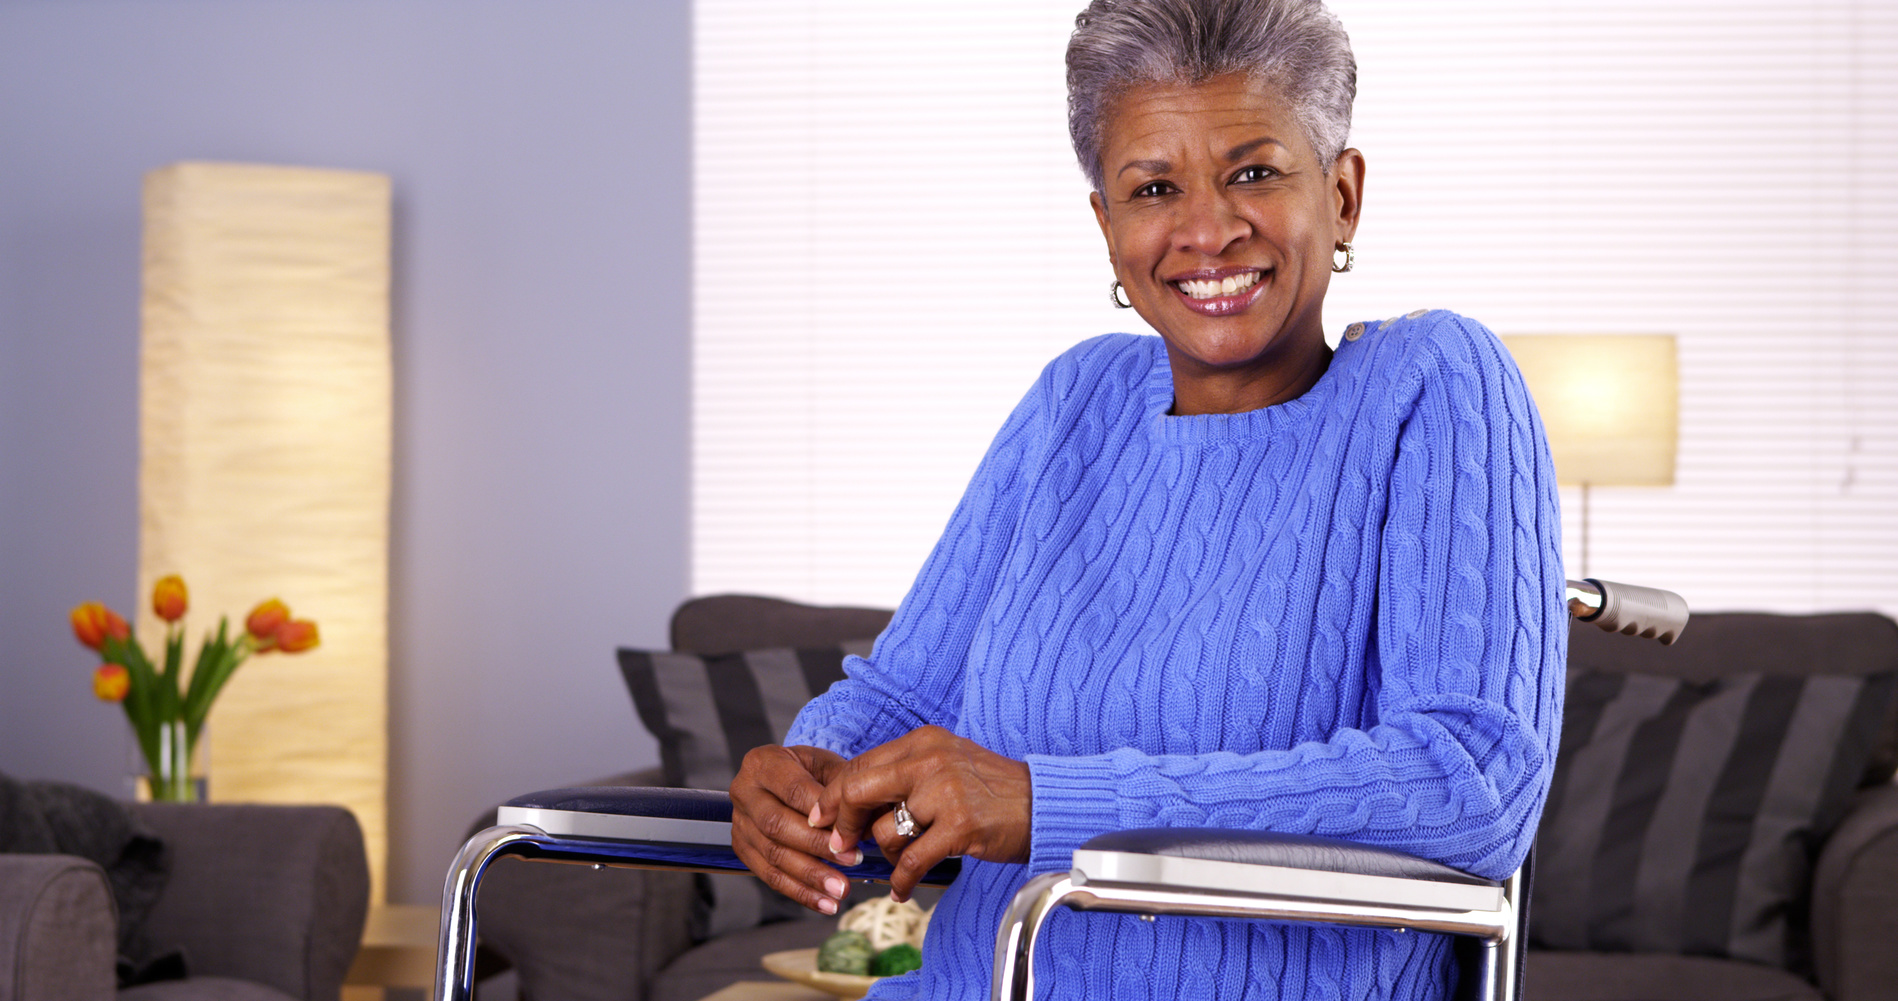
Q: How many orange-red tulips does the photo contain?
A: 6